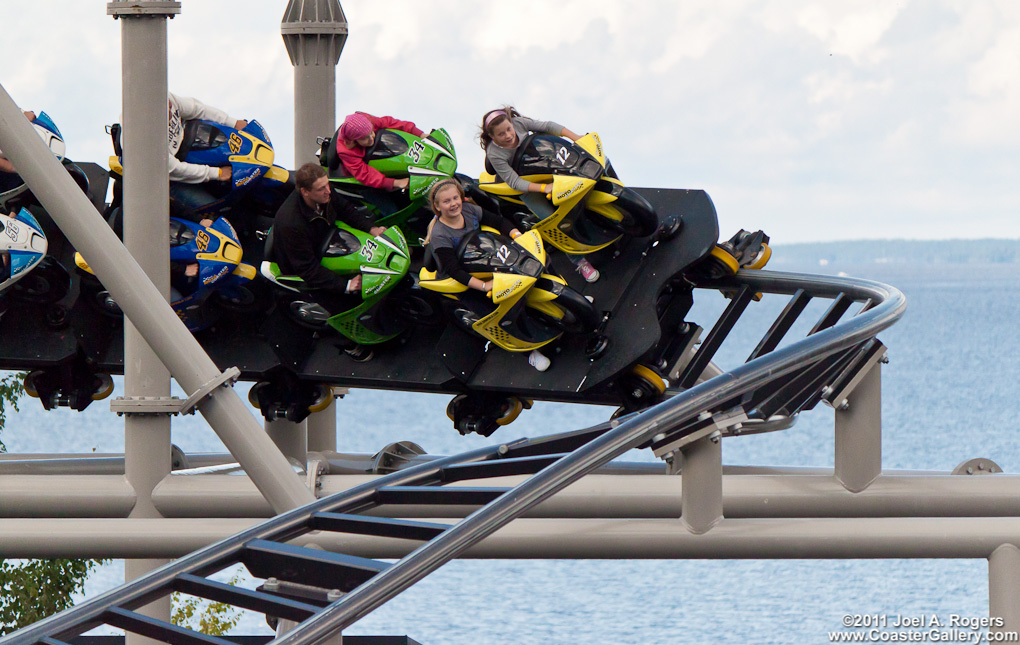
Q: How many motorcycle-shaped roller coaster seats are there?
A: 8